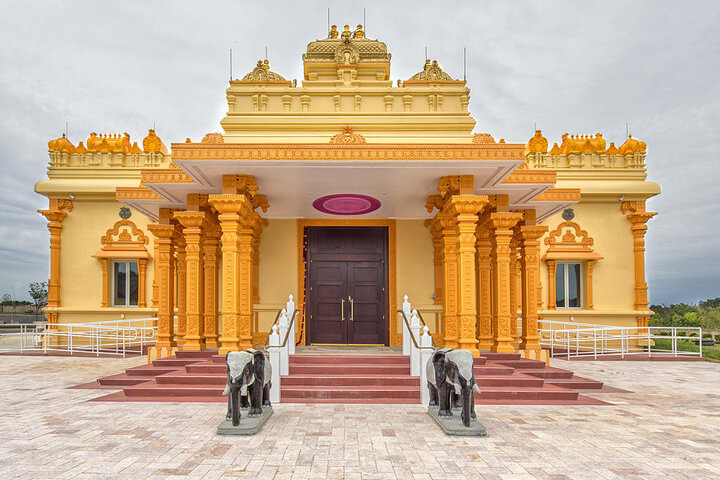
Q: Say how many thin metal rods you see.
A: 10